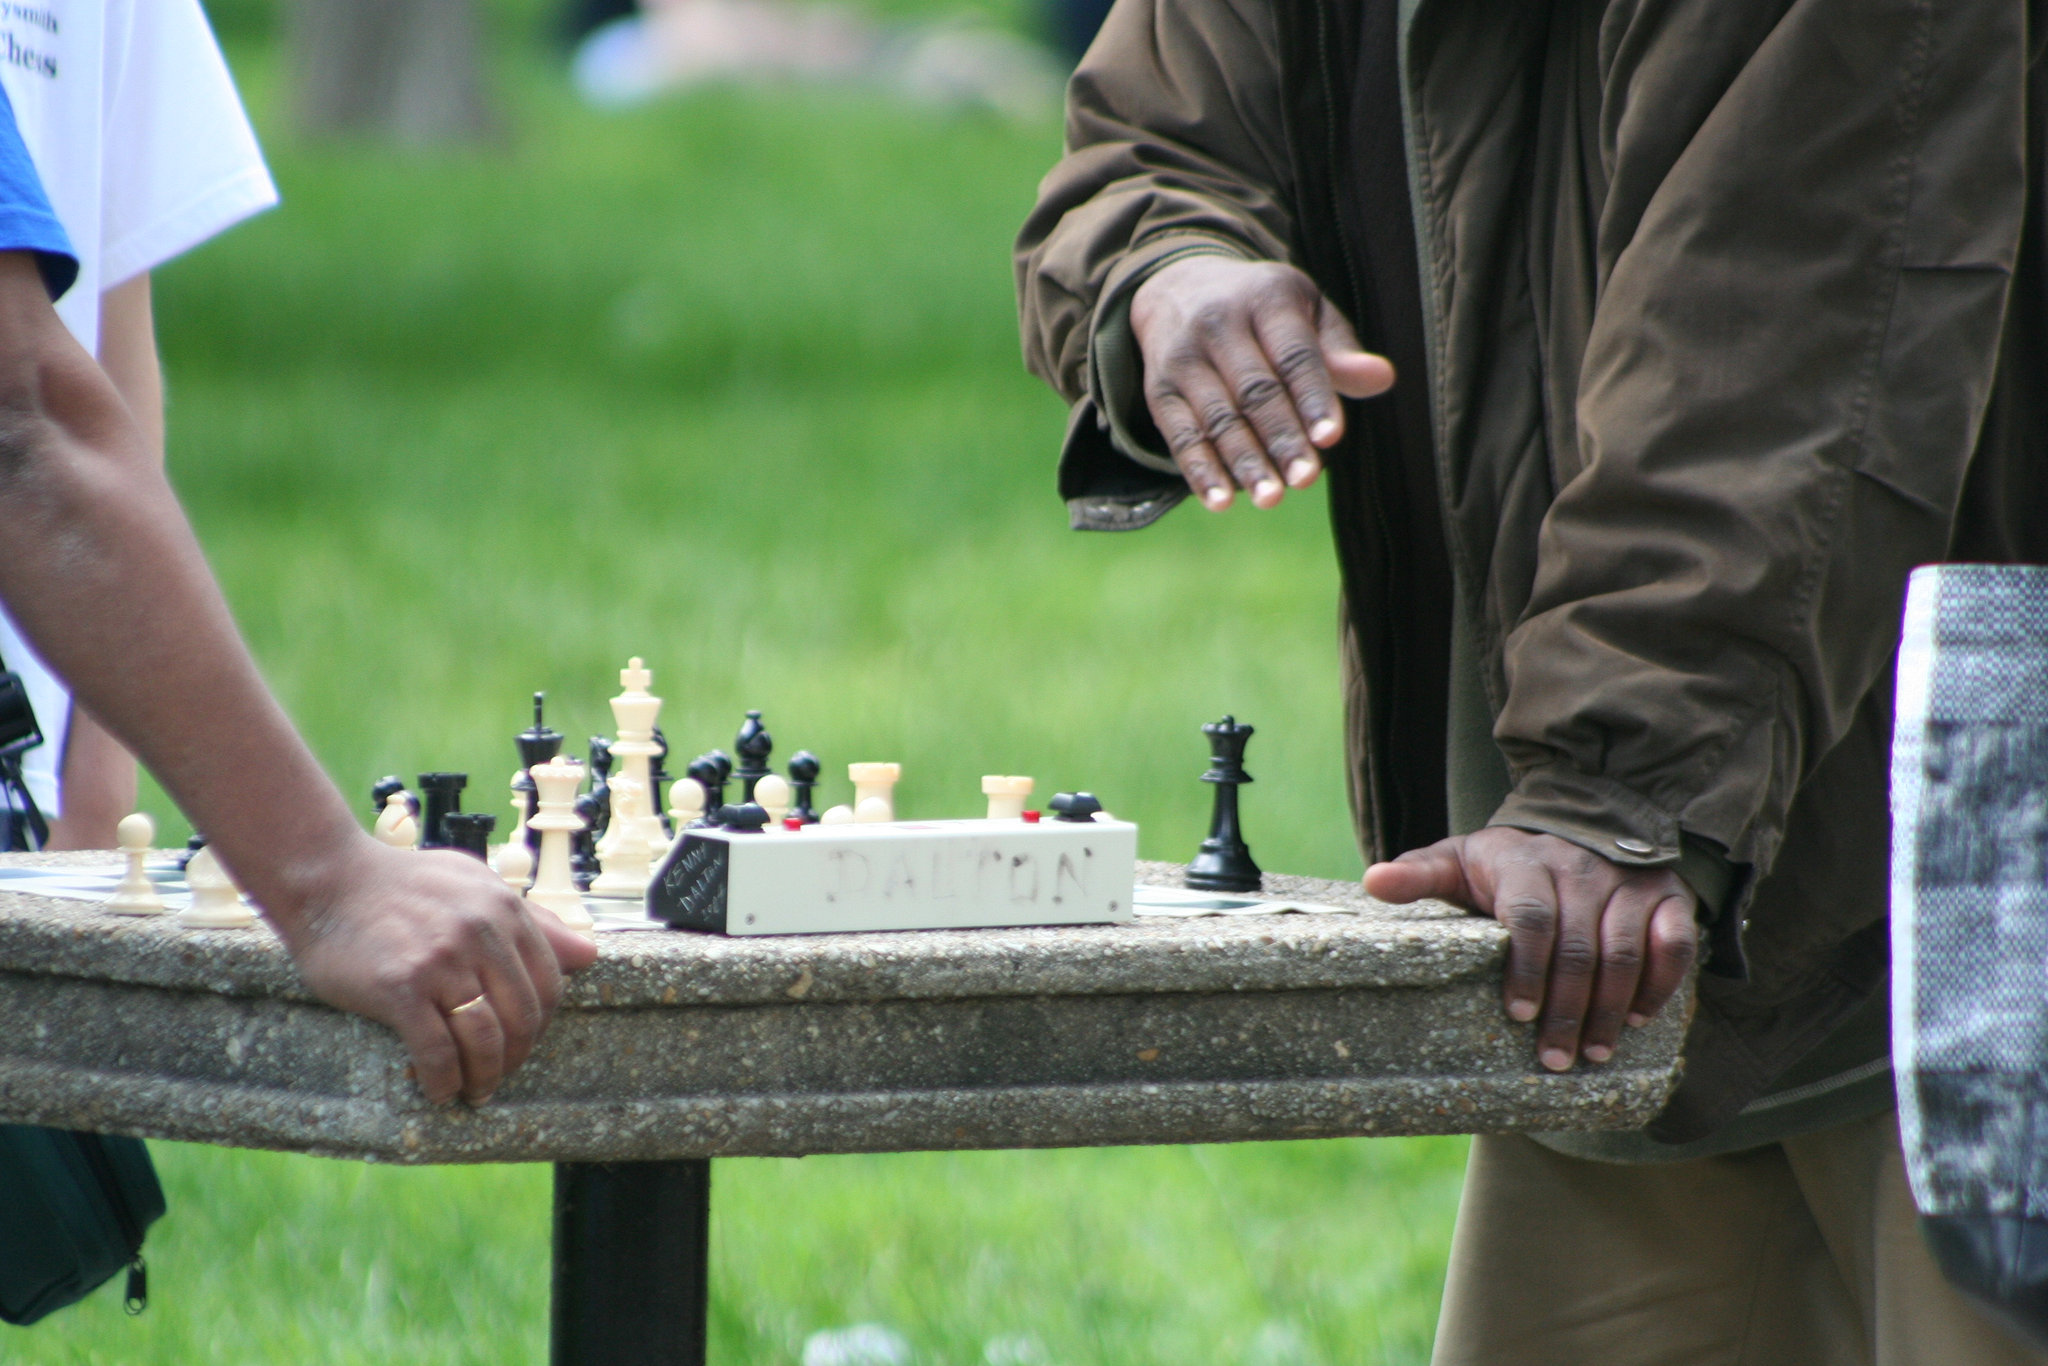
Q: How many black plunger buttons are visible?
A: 2